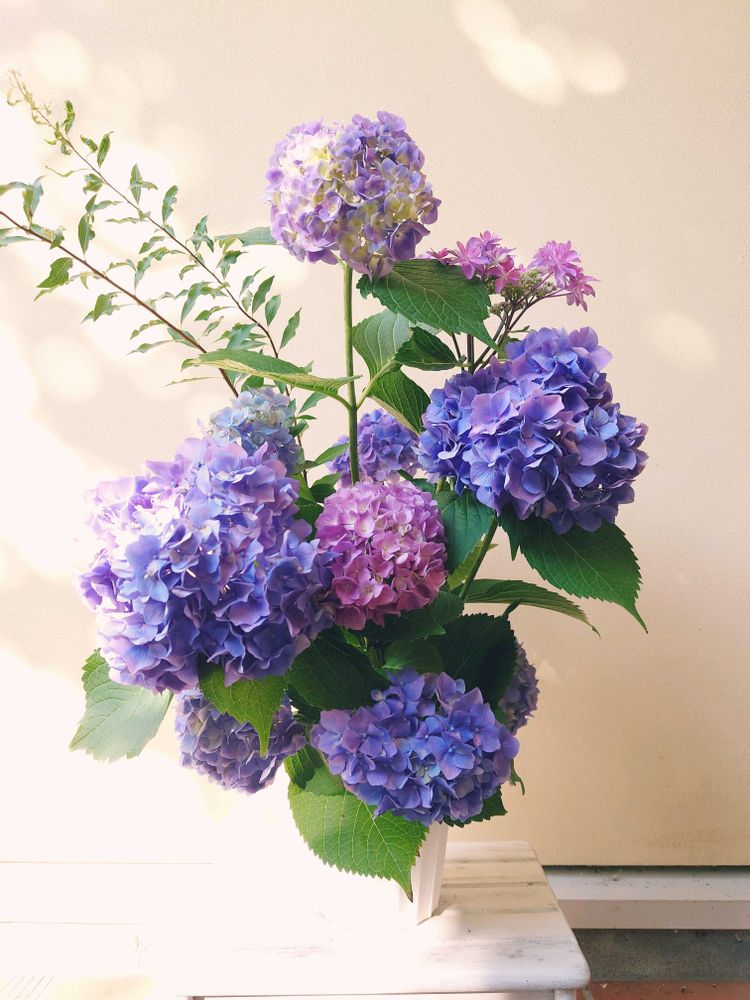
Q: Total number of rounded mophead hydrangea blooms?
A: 9